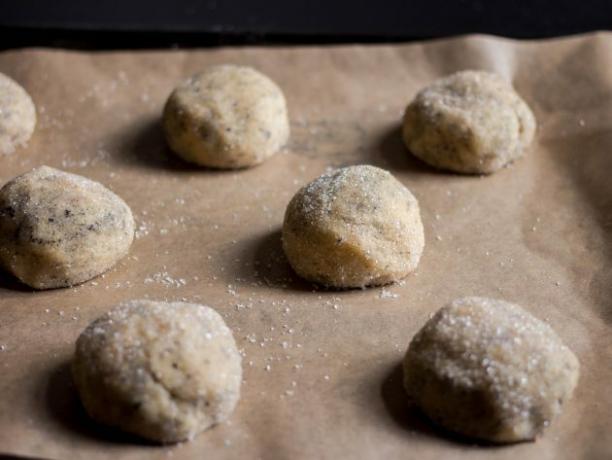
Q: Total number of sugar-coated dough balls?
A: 7